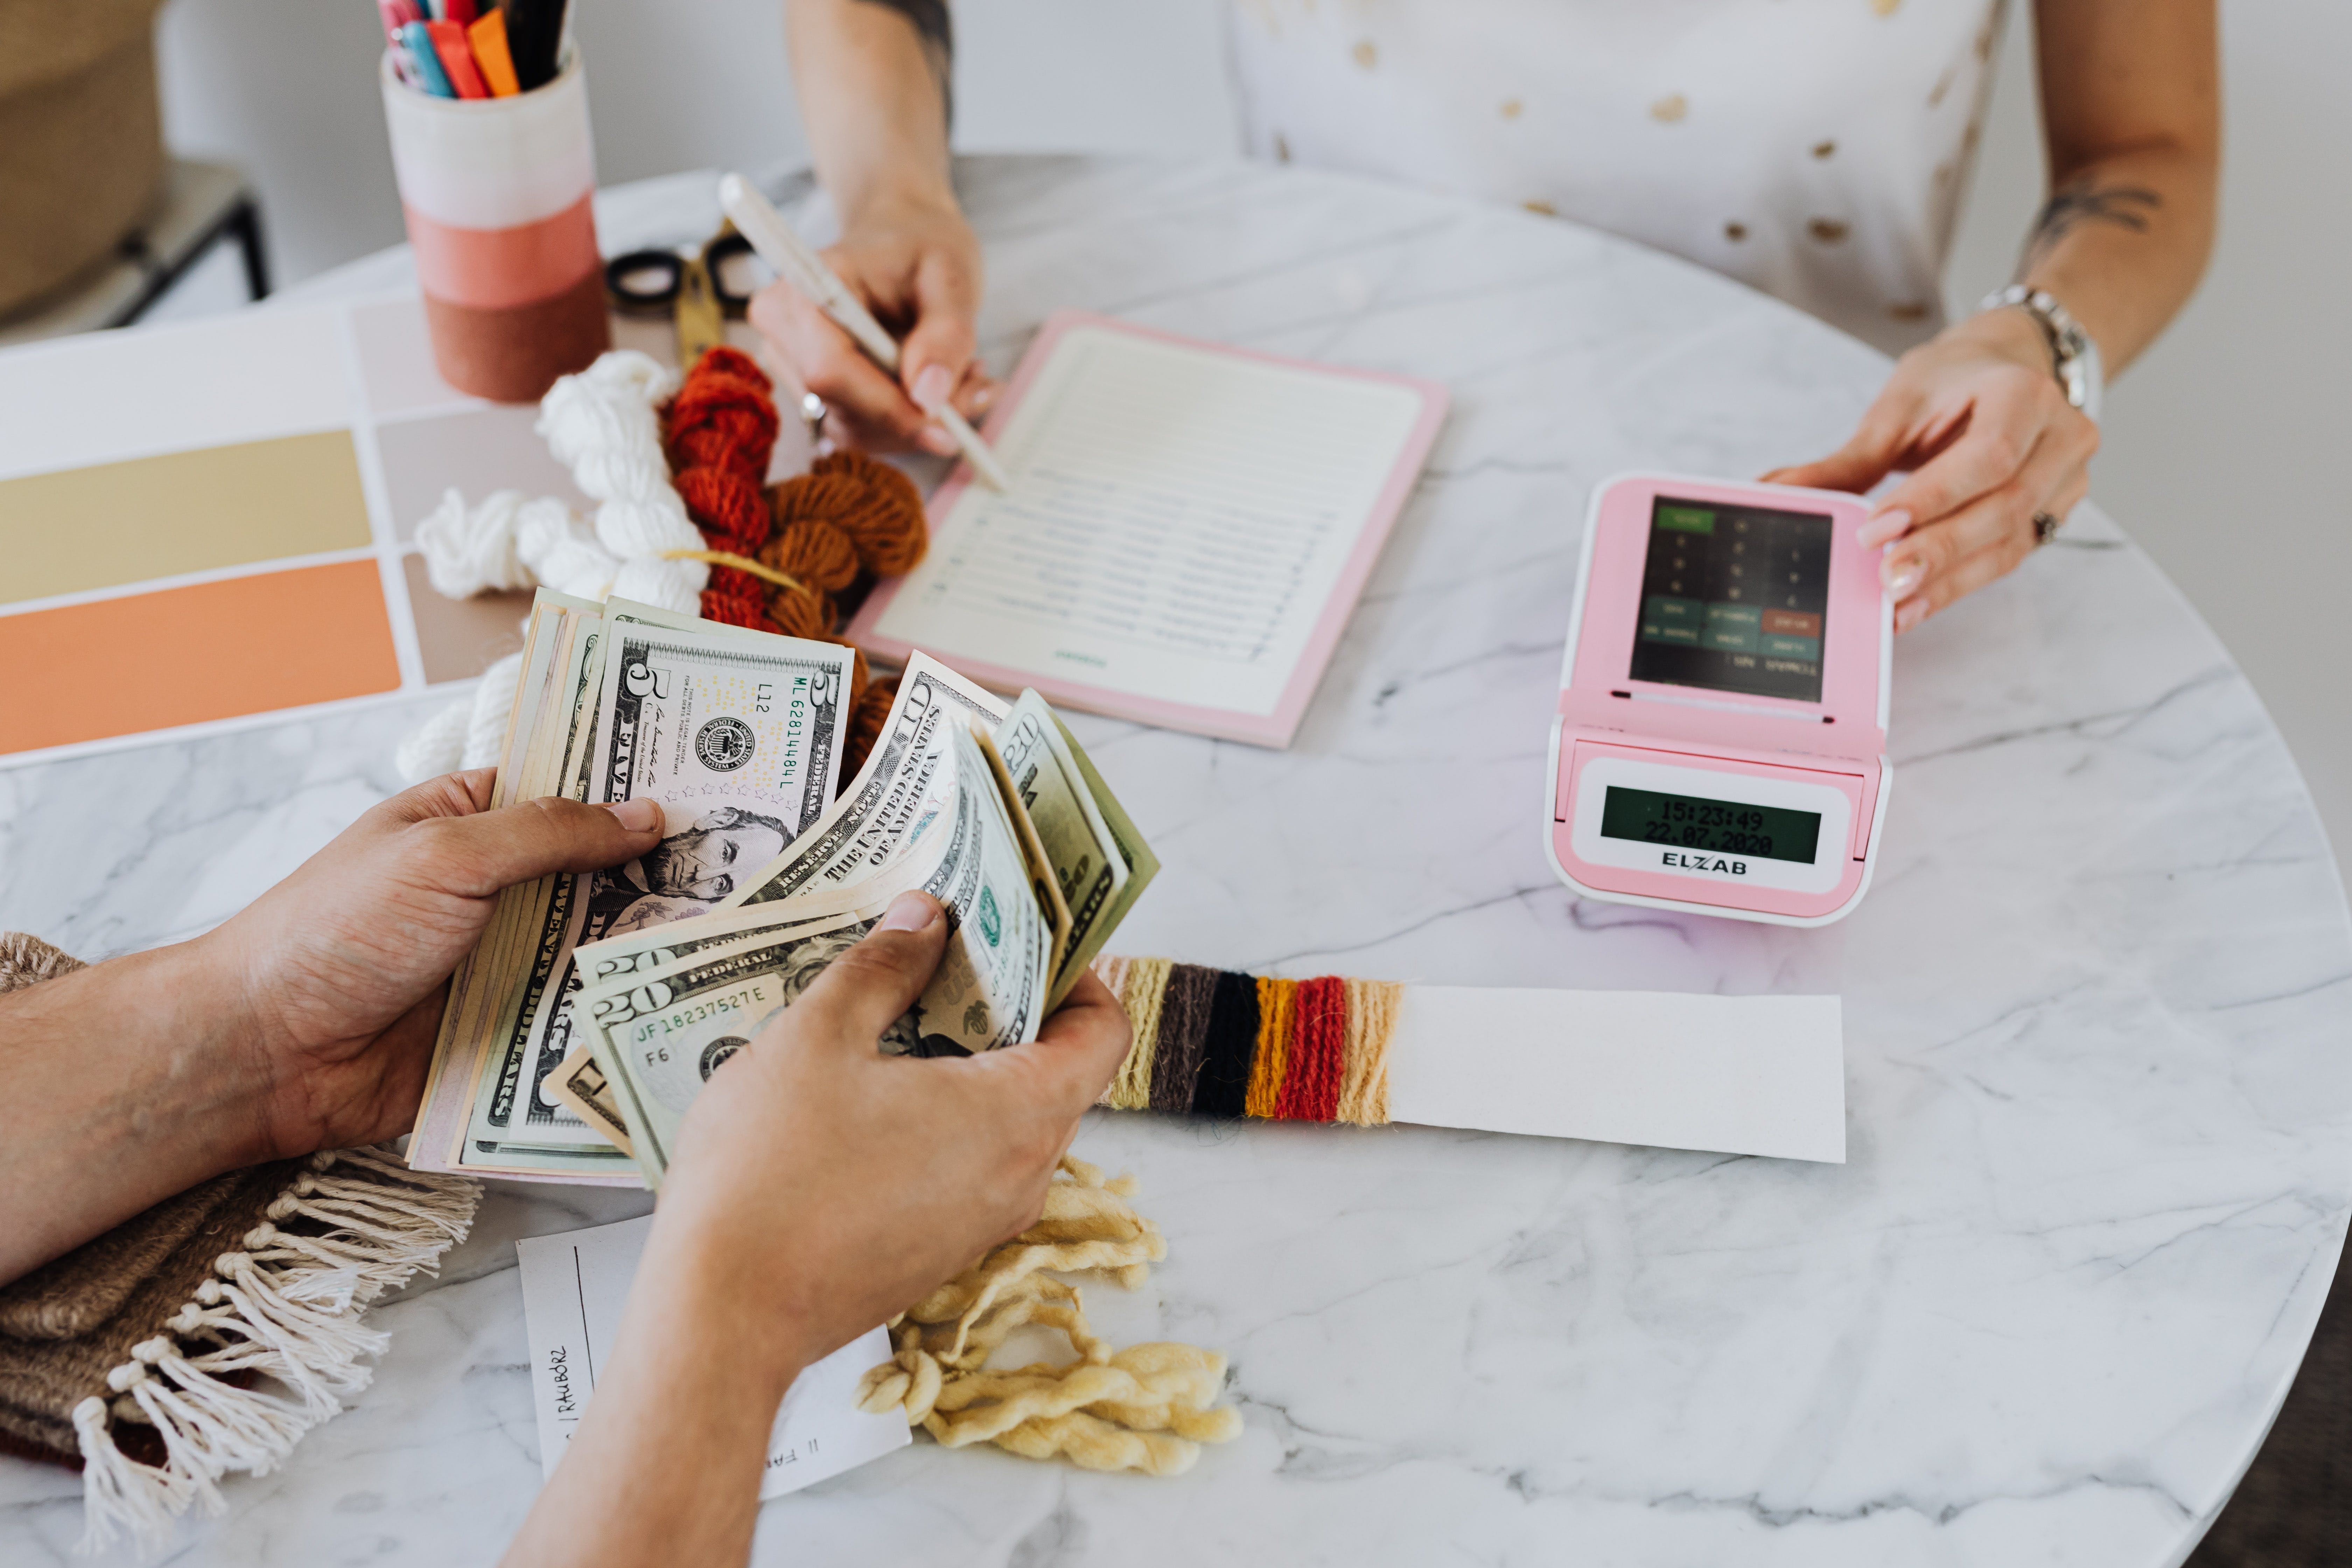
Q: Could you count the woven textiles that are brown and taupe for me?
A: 1